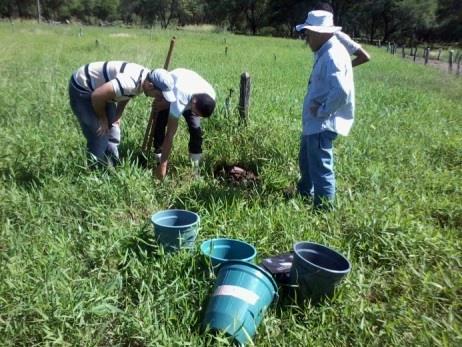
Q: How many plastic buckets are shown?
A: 4